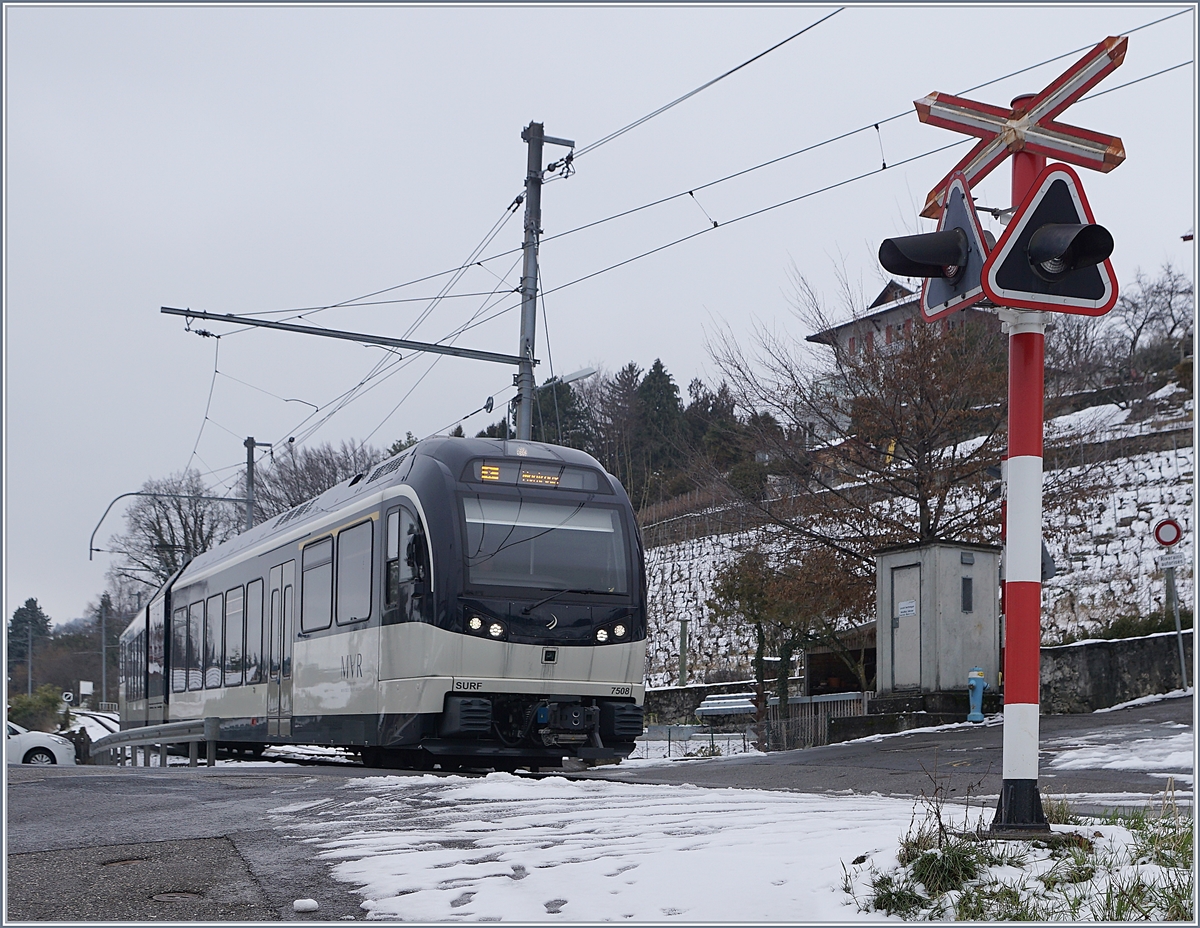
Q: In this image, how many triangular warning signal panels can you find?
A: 2